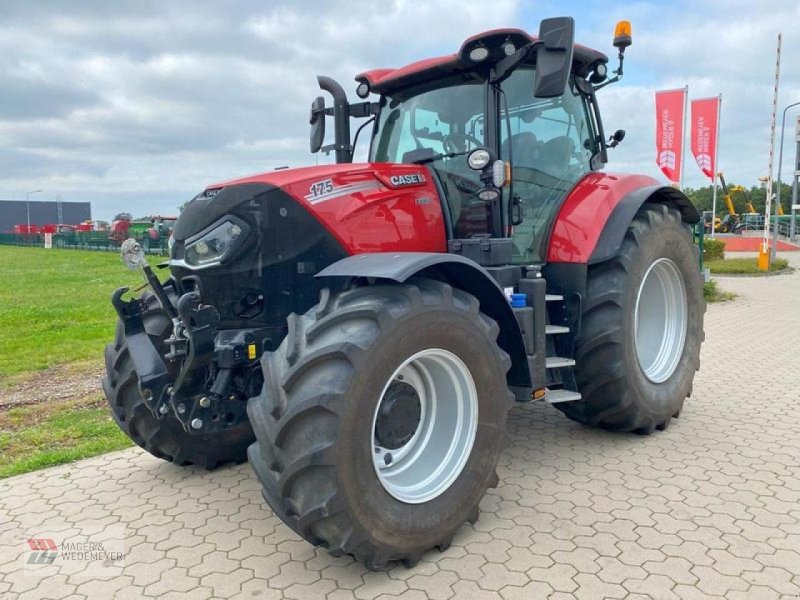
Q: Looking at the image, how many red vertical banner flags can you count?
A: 2